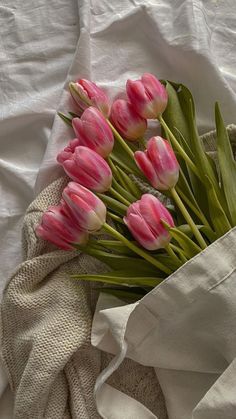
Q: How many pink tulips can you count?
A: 9